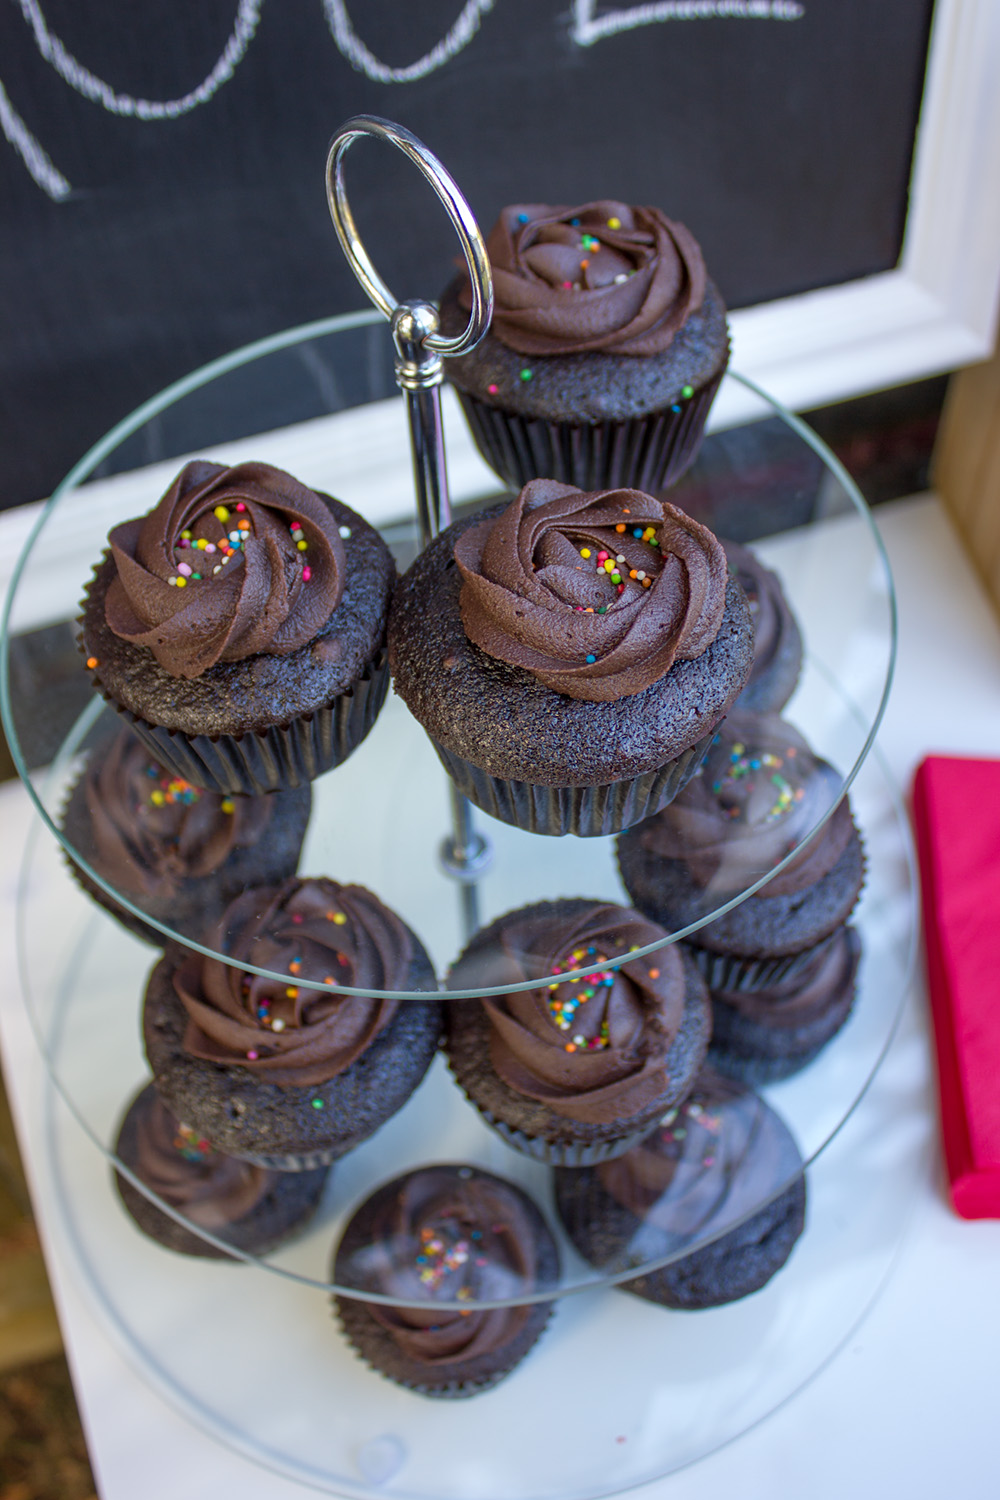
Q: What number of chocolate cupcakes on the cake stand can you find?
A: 12